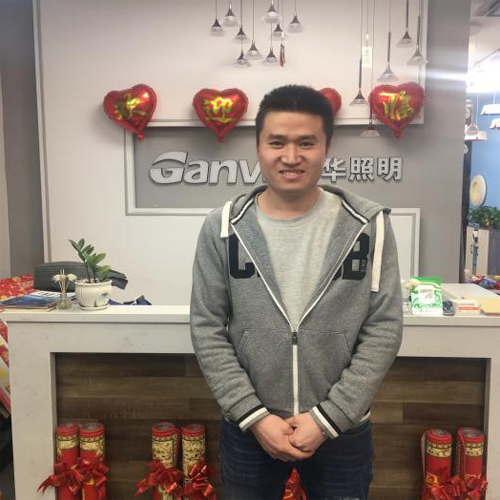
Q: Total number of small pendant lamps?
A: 14